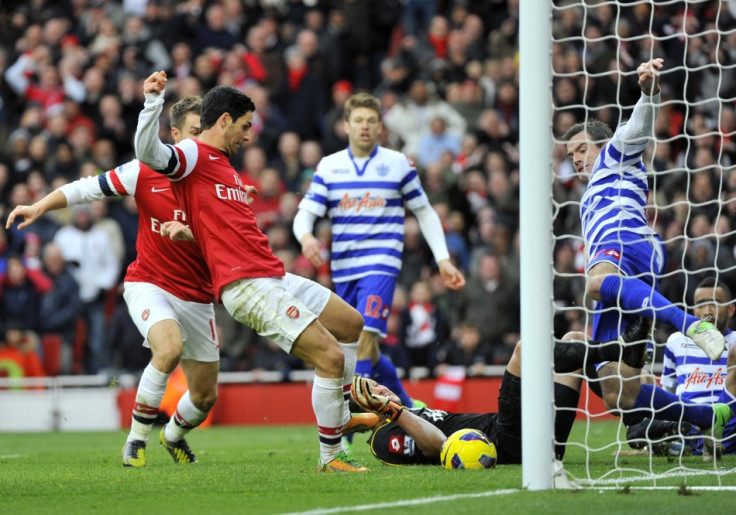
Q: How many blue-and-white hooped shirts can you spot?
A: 3